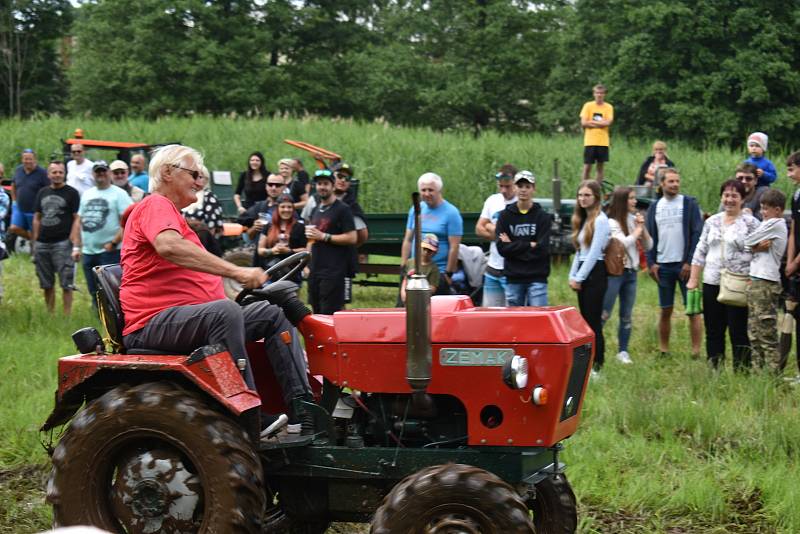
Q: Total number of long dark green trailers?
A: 1